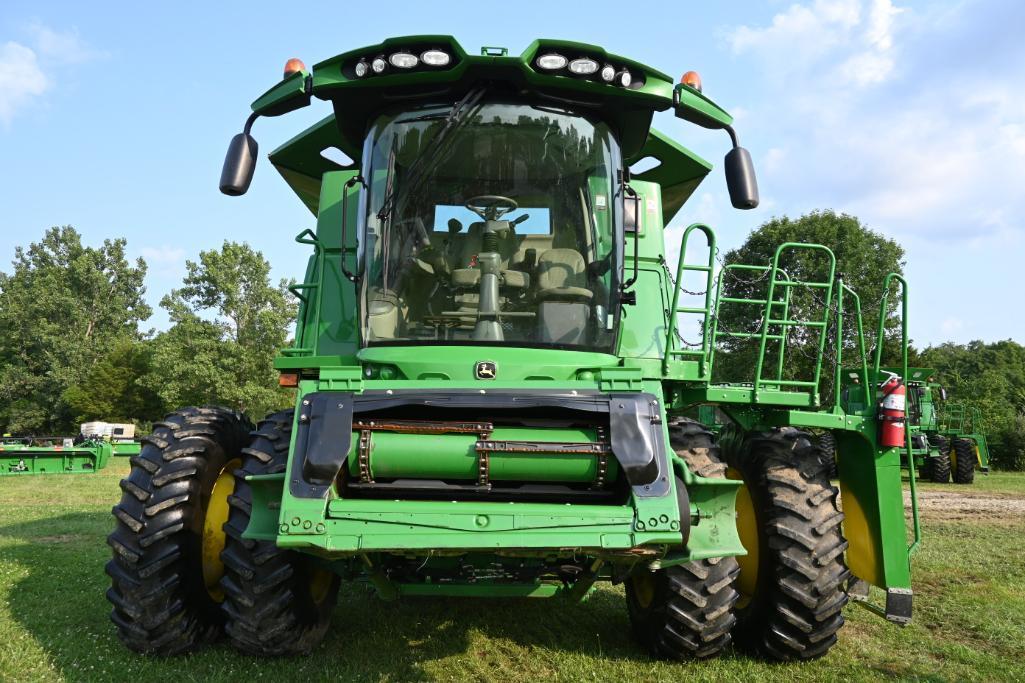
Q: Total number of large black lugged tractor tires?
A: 4